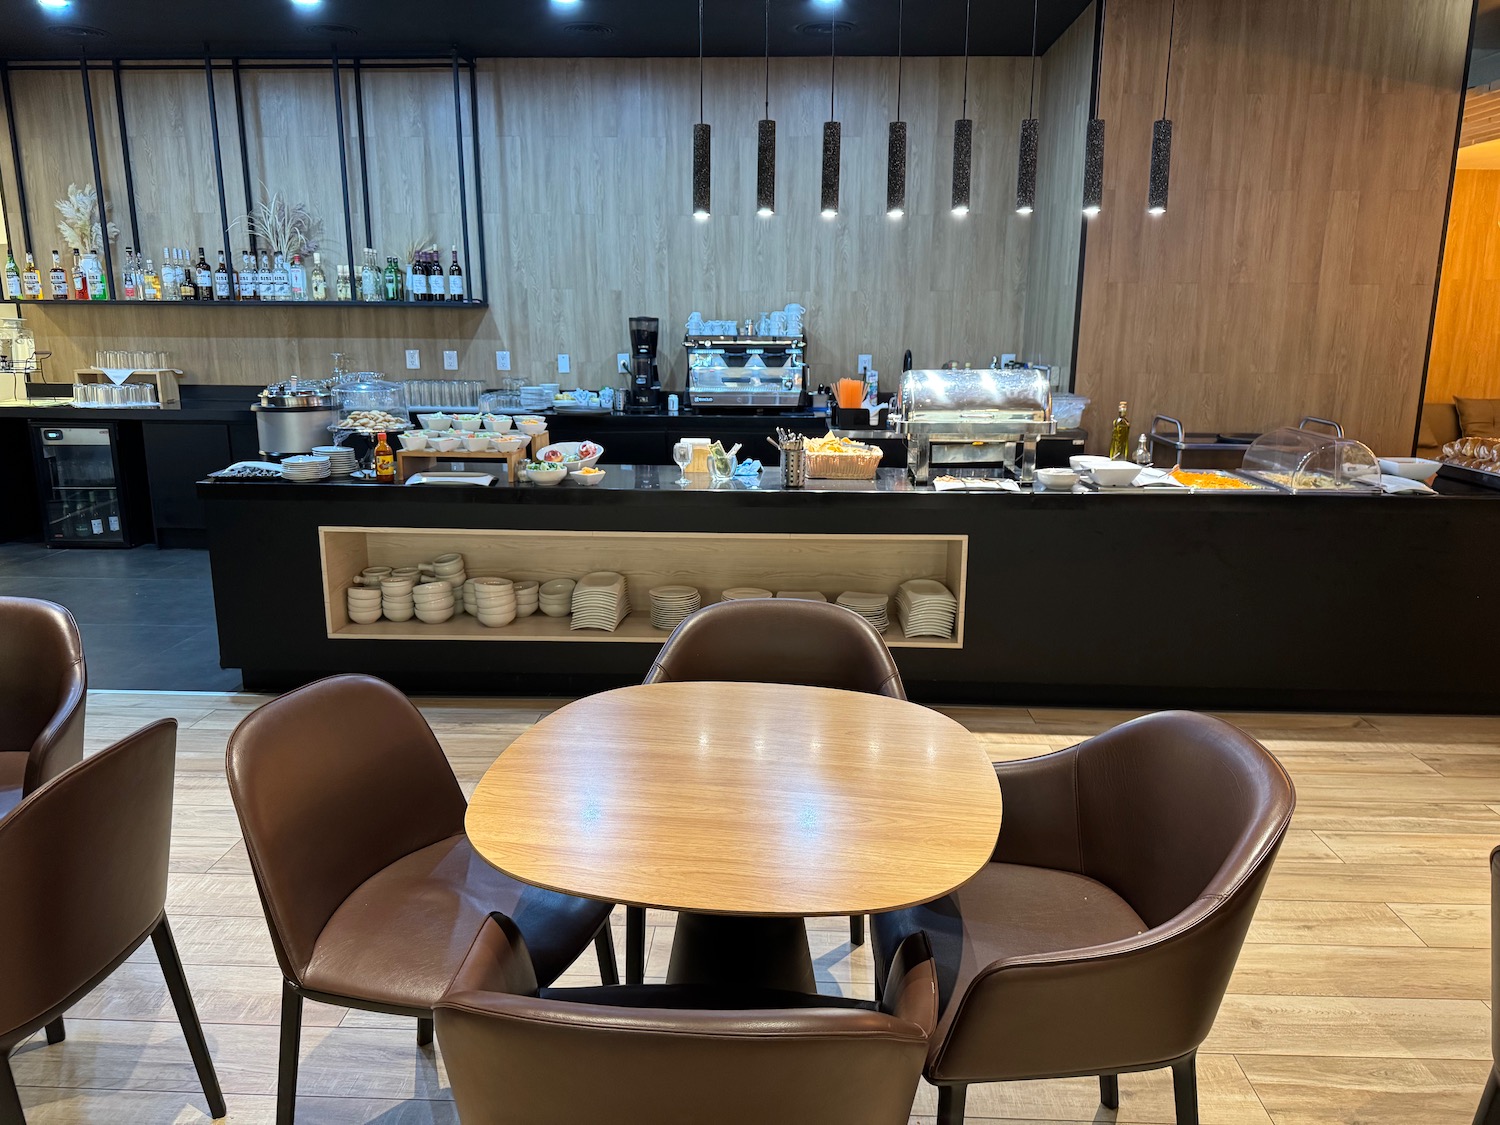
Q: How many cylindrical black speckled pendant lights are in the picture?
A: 8